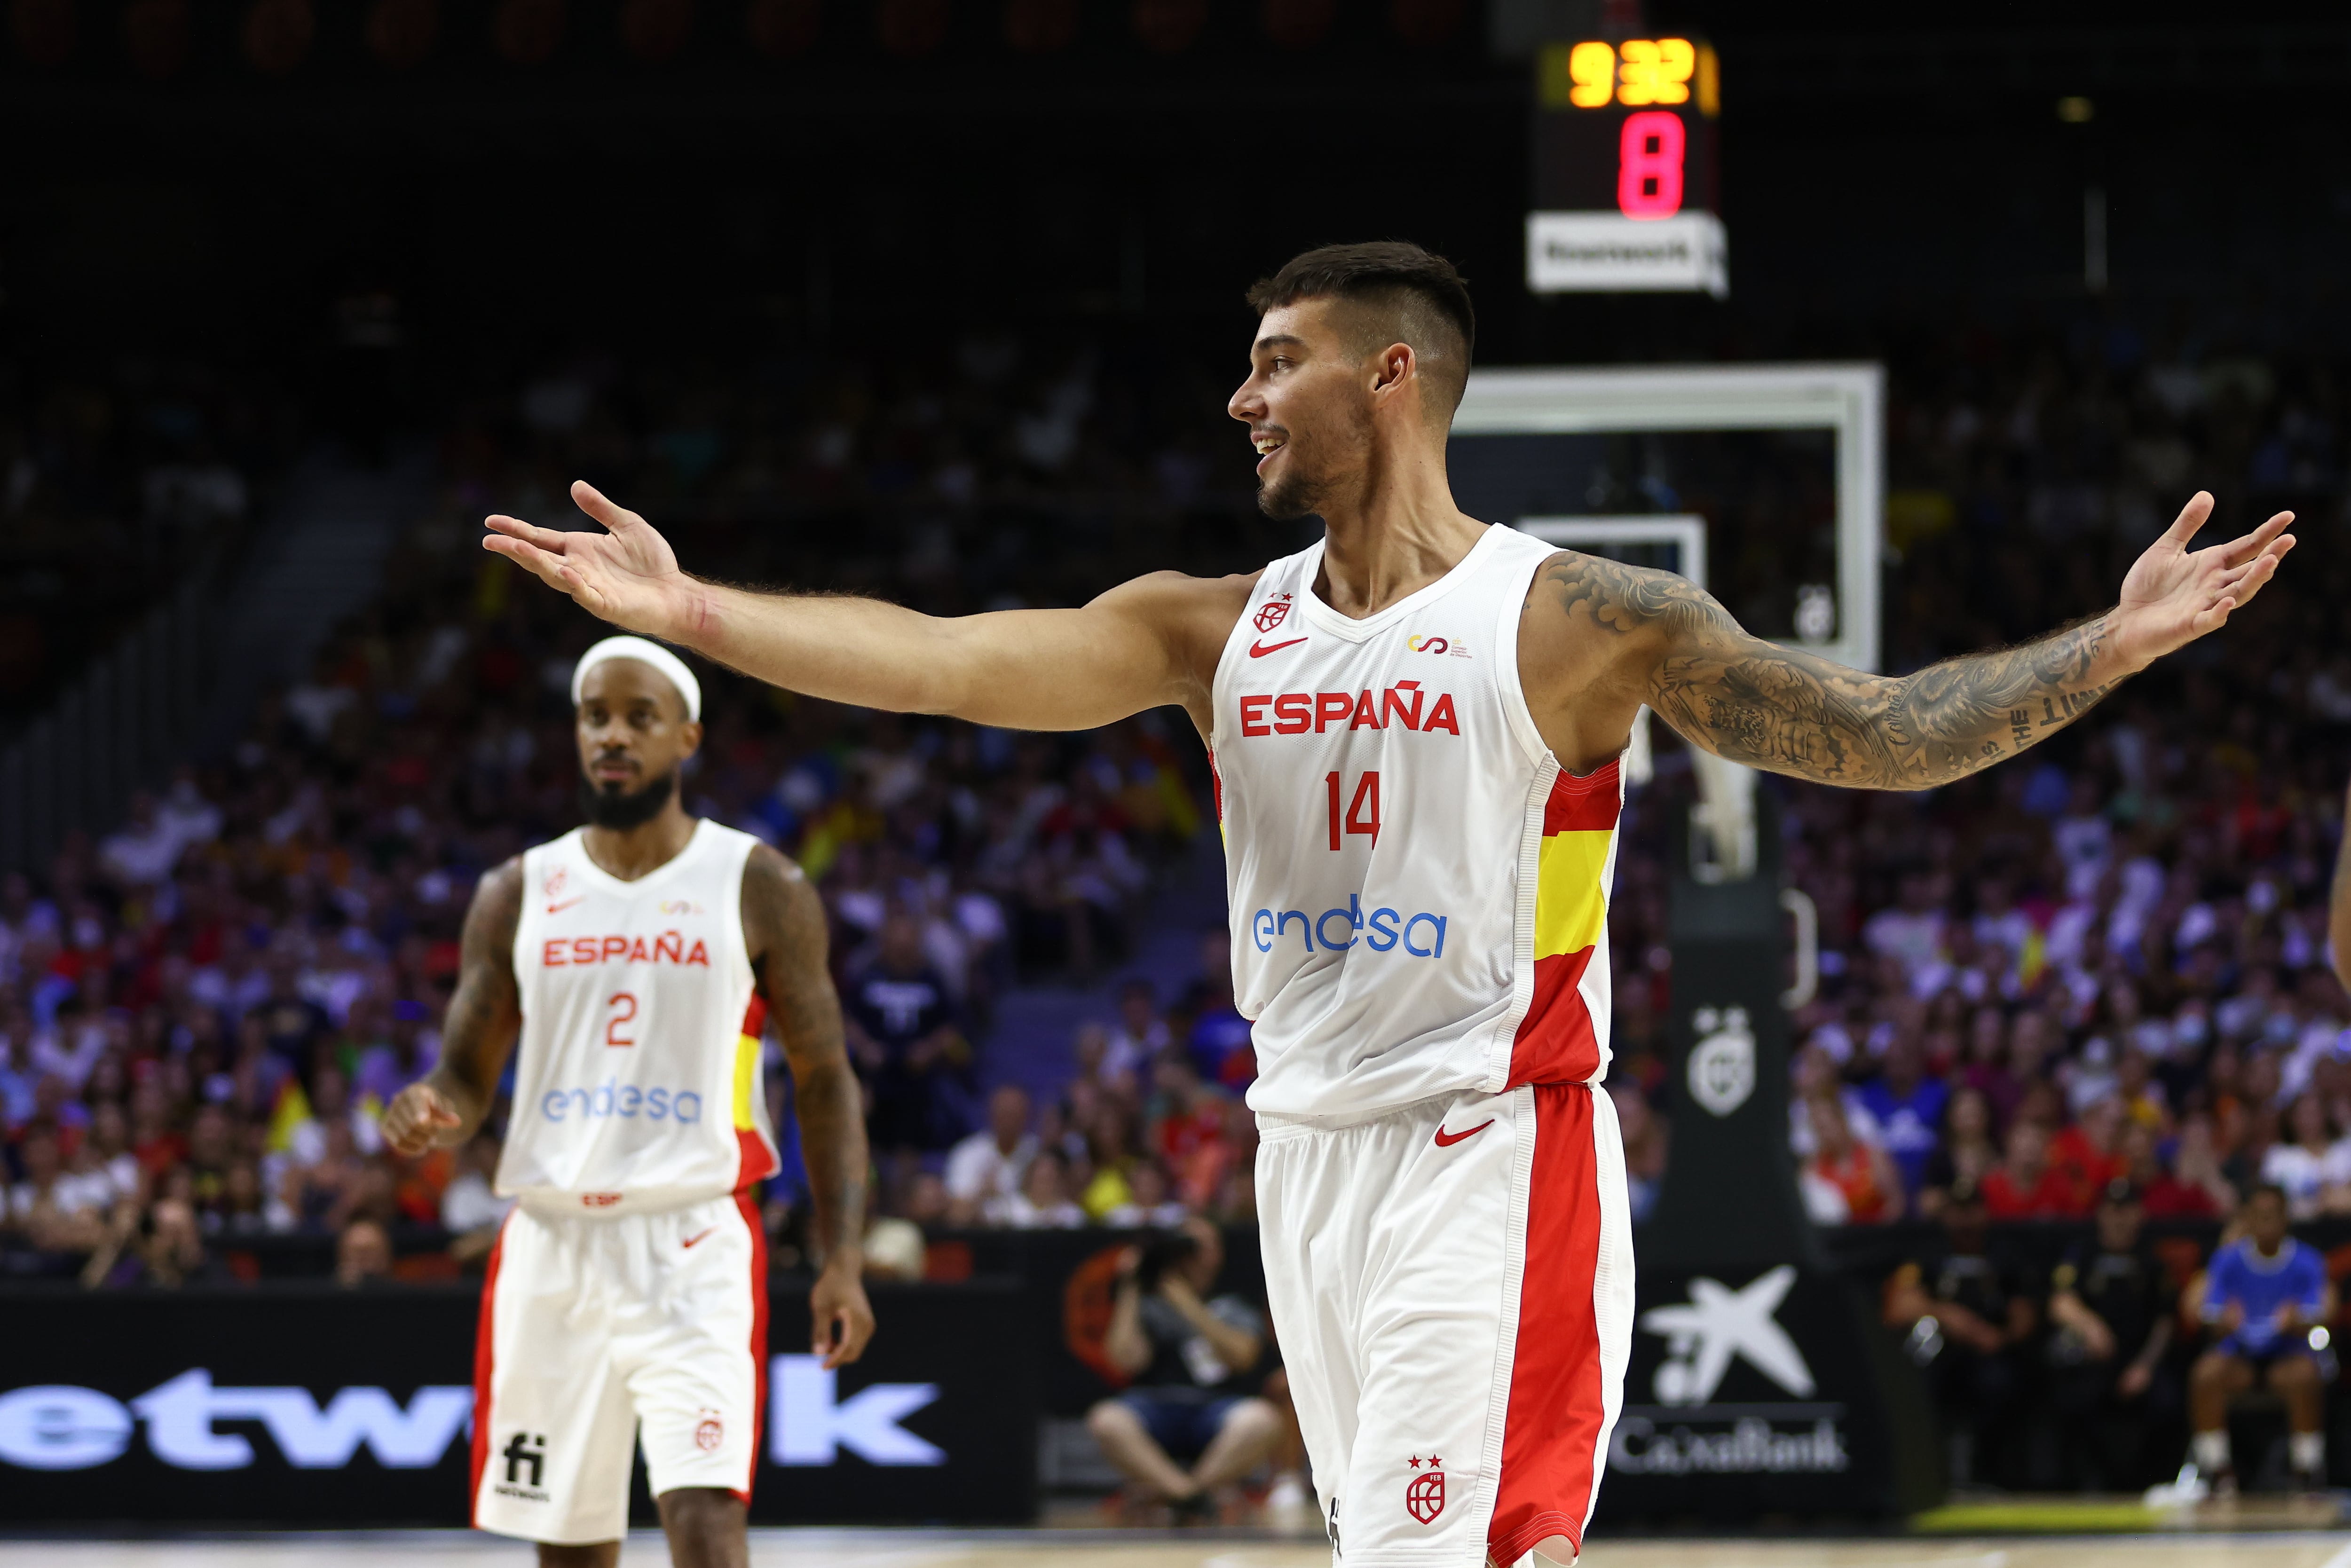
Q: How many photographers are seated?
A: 1